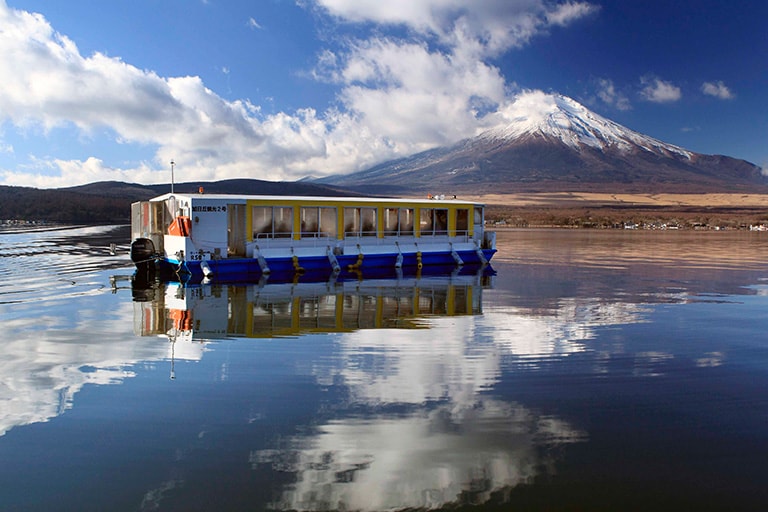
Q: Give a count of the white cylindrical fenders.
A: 6